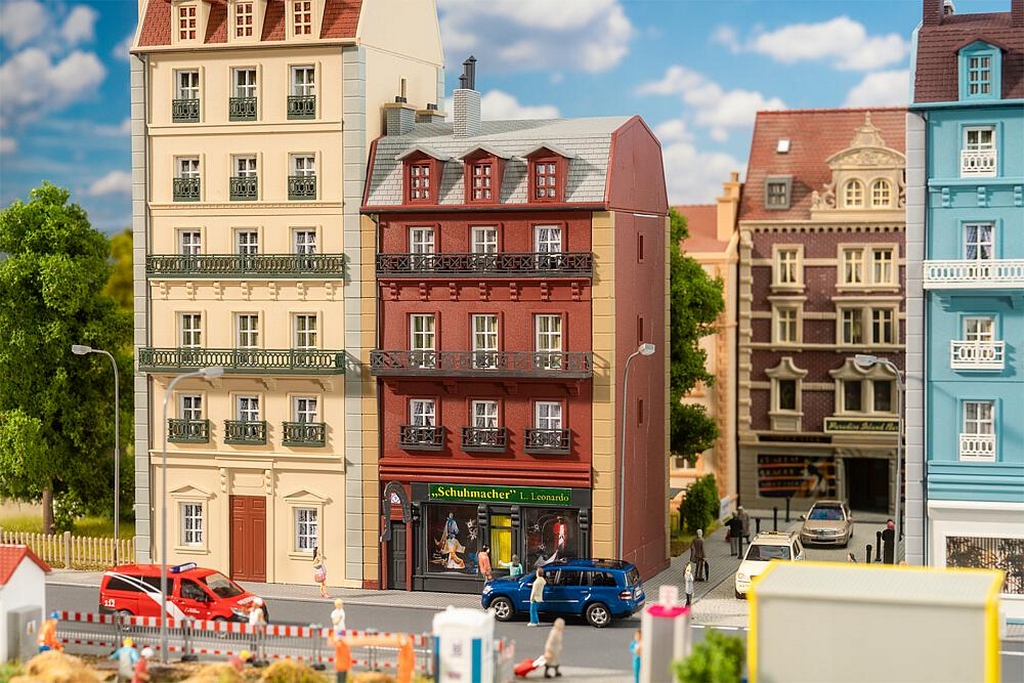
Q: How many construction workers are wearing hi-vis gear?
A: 3